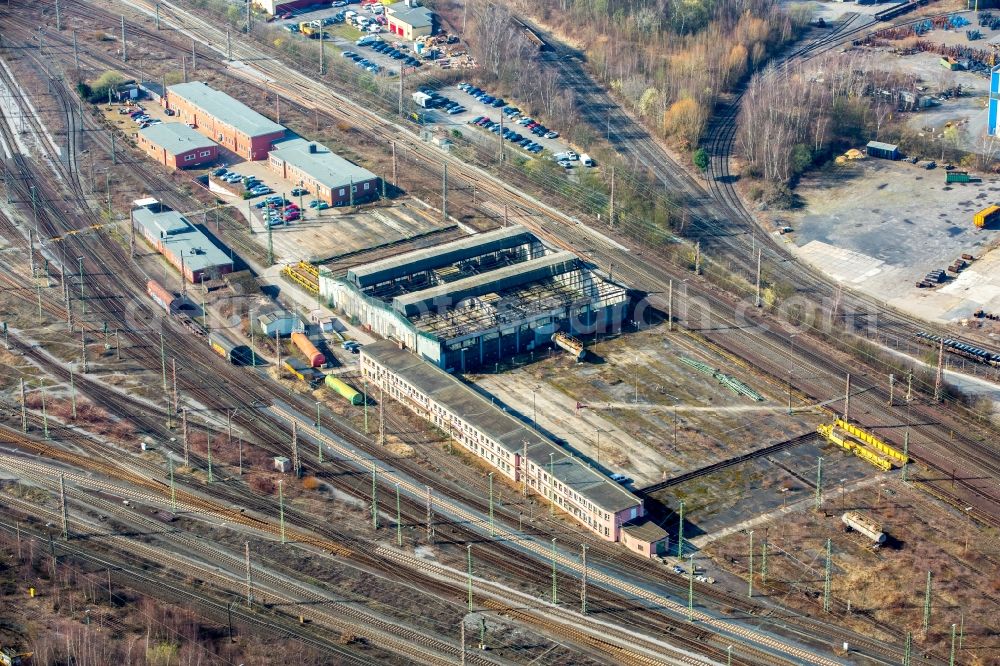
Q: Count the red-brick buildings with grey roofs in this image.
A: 4